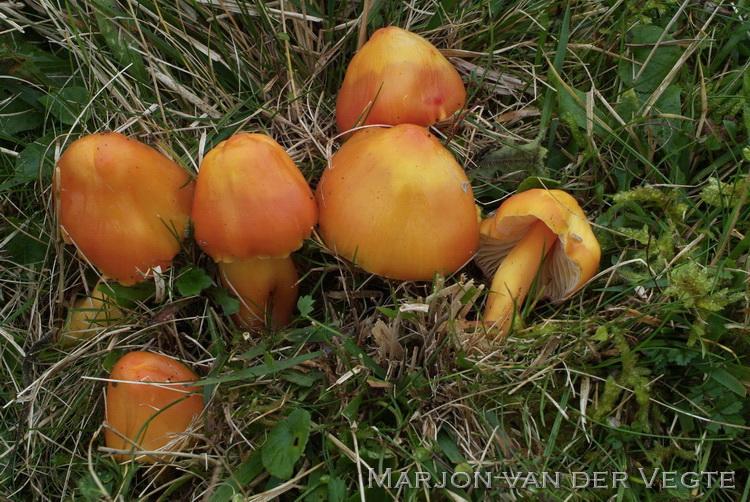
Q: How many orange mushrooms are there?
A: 6